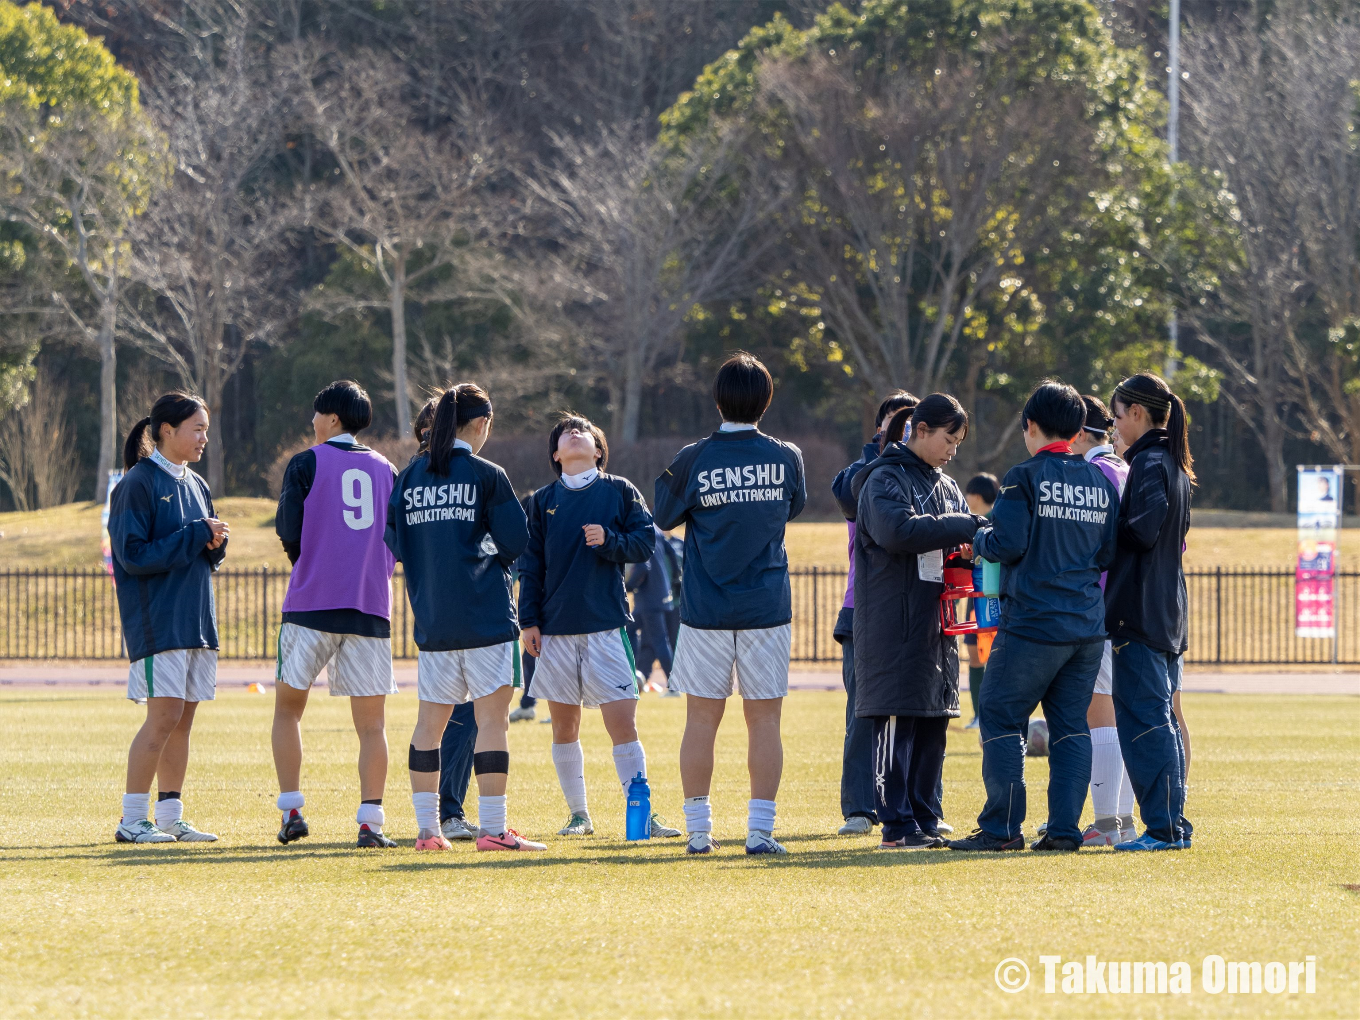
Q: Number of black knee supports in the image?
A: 2